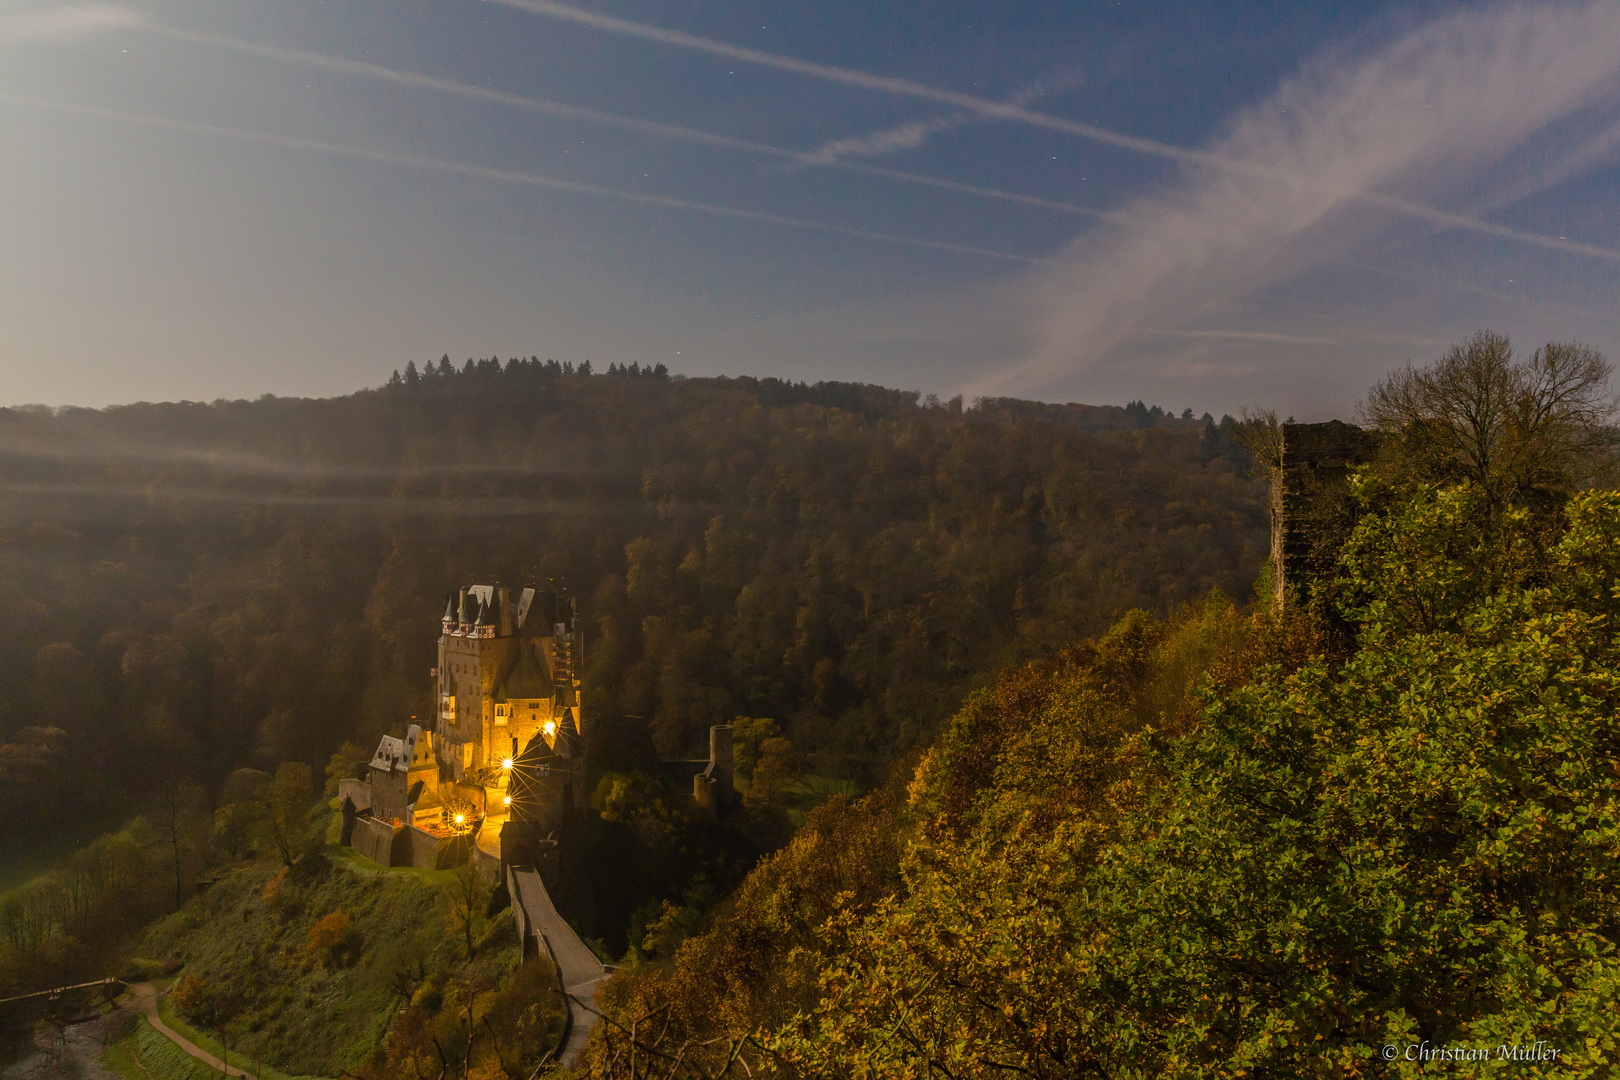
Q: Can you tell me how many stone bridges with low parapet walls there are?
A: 1